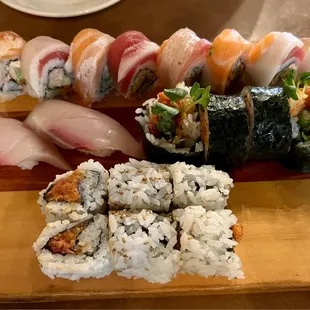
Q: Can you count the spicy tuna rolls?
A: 6